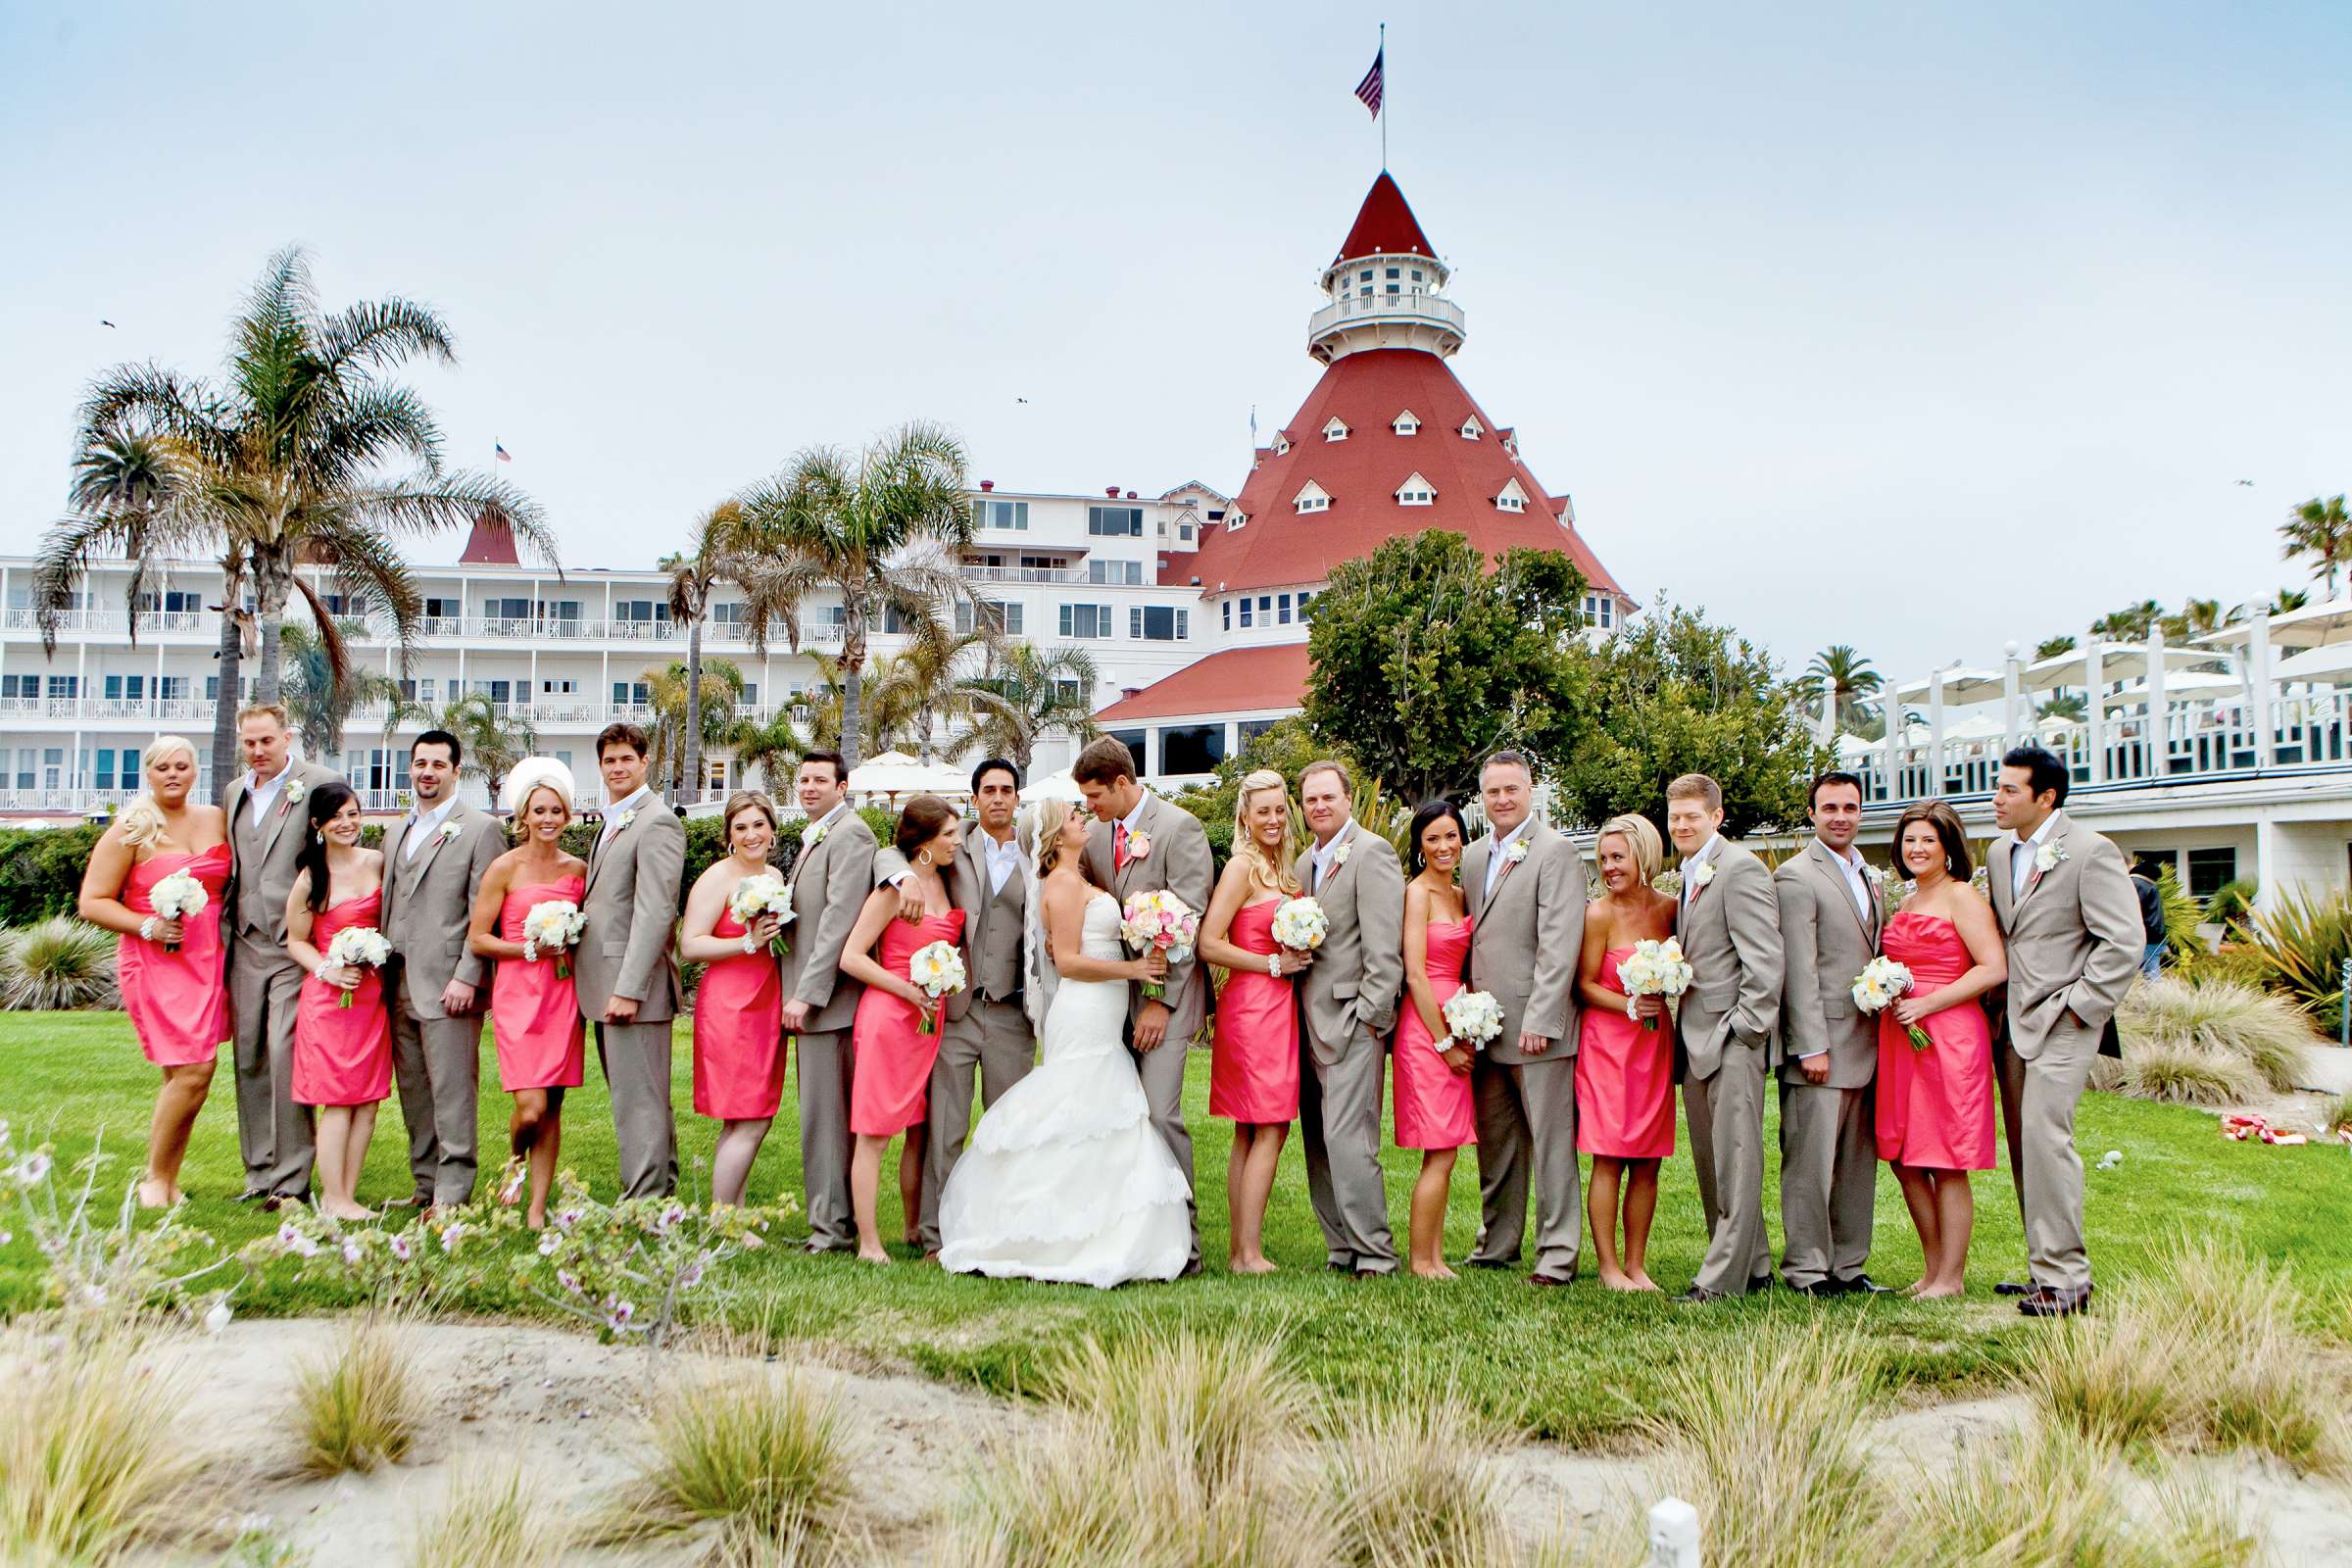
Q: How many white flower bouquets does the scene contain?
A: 9